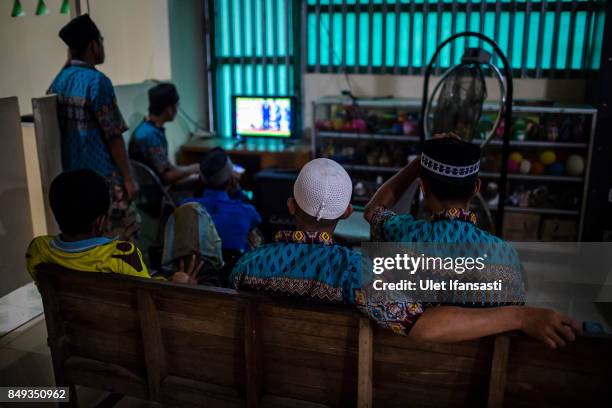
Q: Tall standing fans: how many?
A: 1